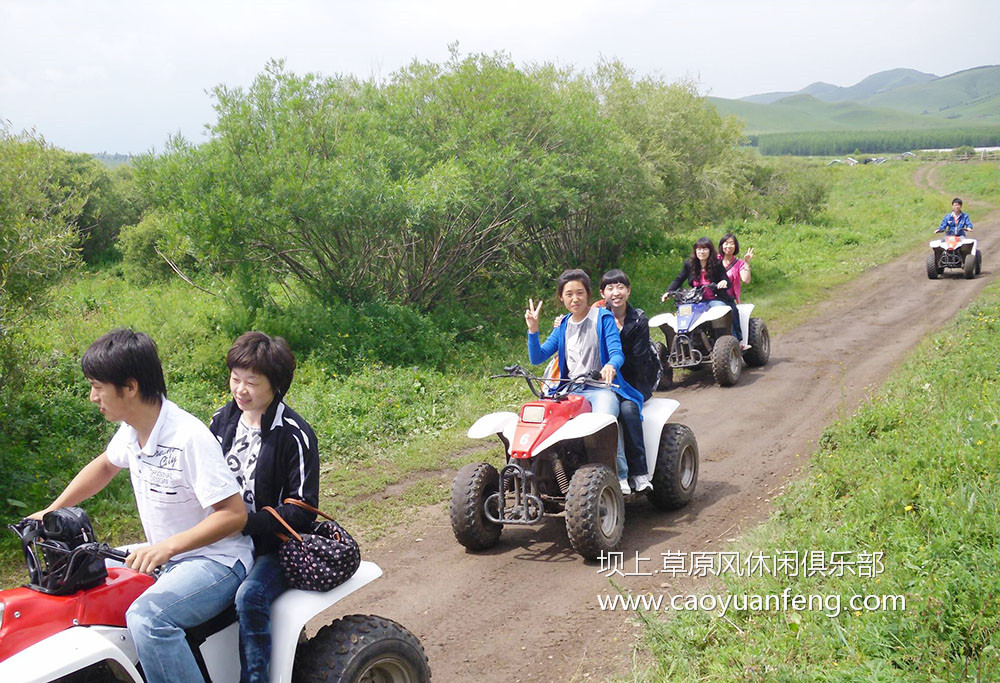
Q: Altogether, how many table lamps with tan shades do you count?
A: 0